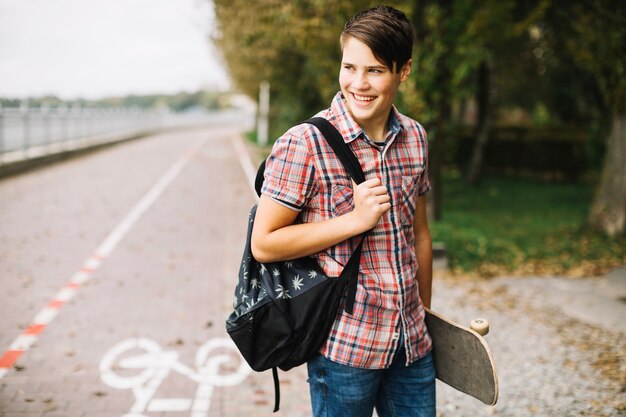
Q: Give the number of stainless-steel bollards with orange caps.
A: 0